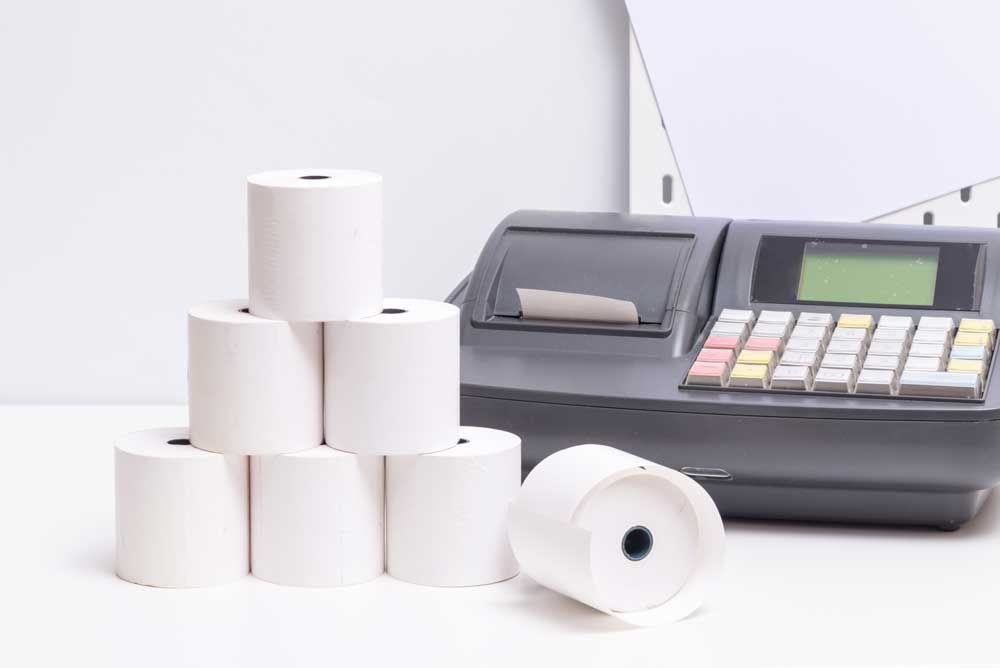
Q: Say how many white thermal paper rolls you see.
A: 7